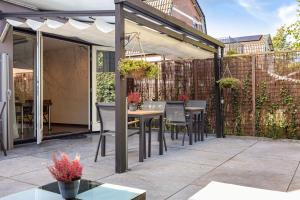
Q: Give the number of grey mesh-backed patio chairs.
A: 4